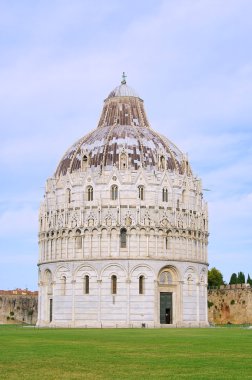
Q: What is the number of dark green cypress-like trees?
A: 3